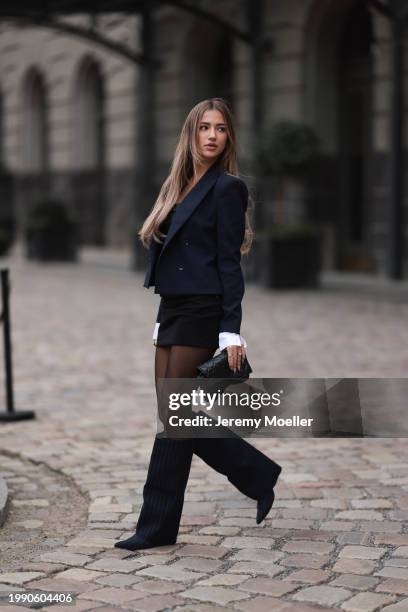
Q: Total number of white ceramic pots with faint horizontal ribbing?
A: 0